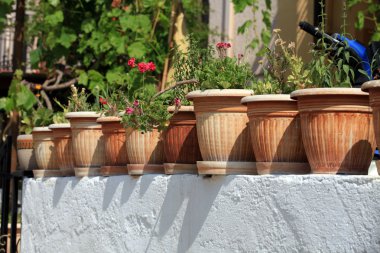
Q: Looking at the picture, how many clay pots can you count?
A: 11